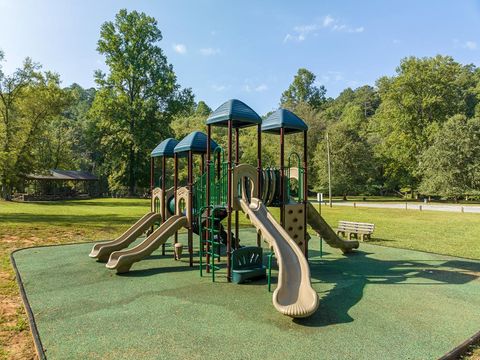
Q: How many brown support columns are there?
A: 12